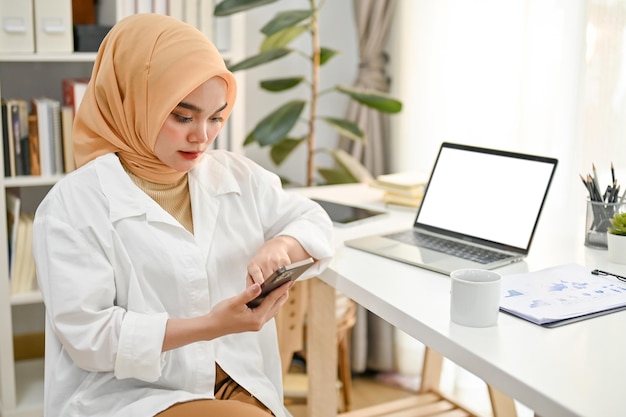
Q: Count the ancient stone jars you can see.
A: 0